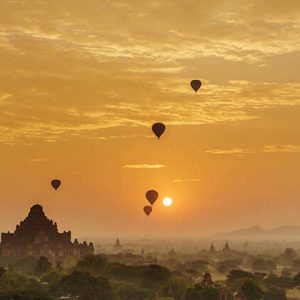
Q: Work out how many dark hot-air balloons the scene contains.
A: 5